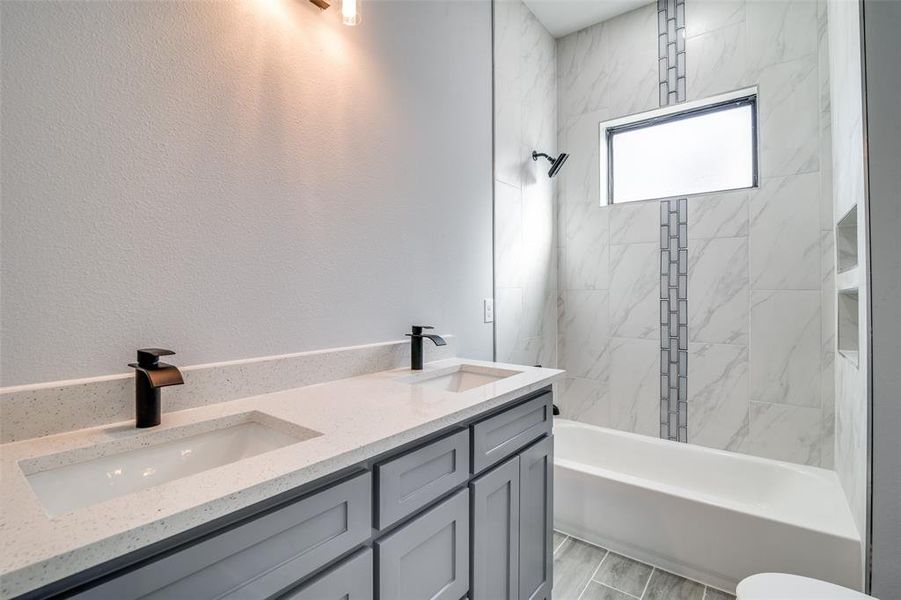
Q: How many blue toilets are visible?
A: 0